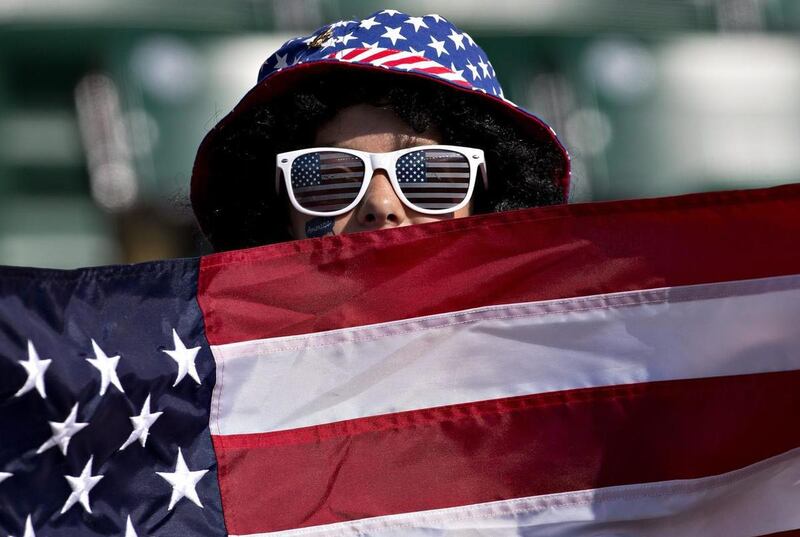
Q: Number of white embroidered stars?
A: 10